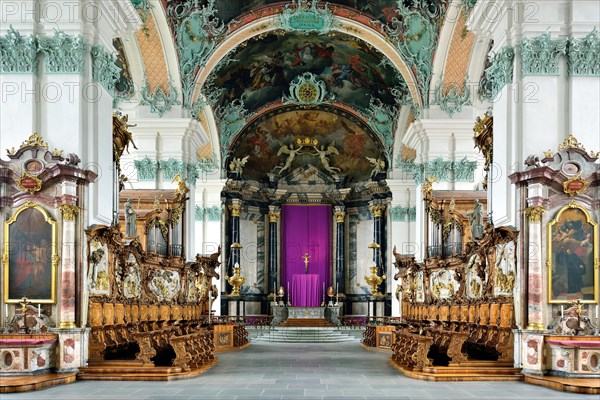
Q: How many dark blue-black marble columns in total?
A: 4